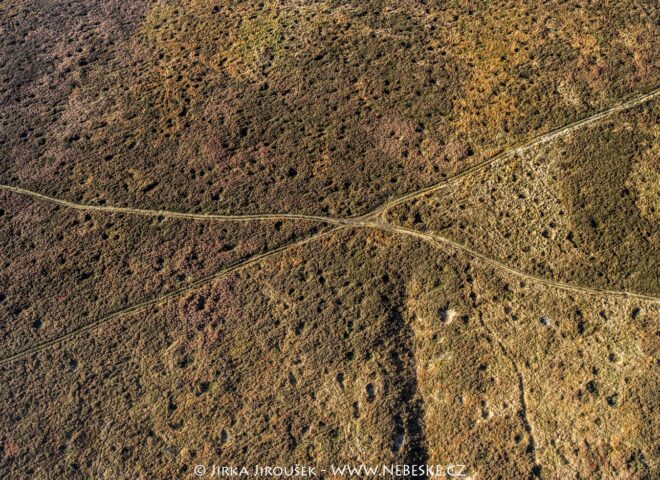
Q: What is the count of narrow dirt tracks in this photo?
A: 2